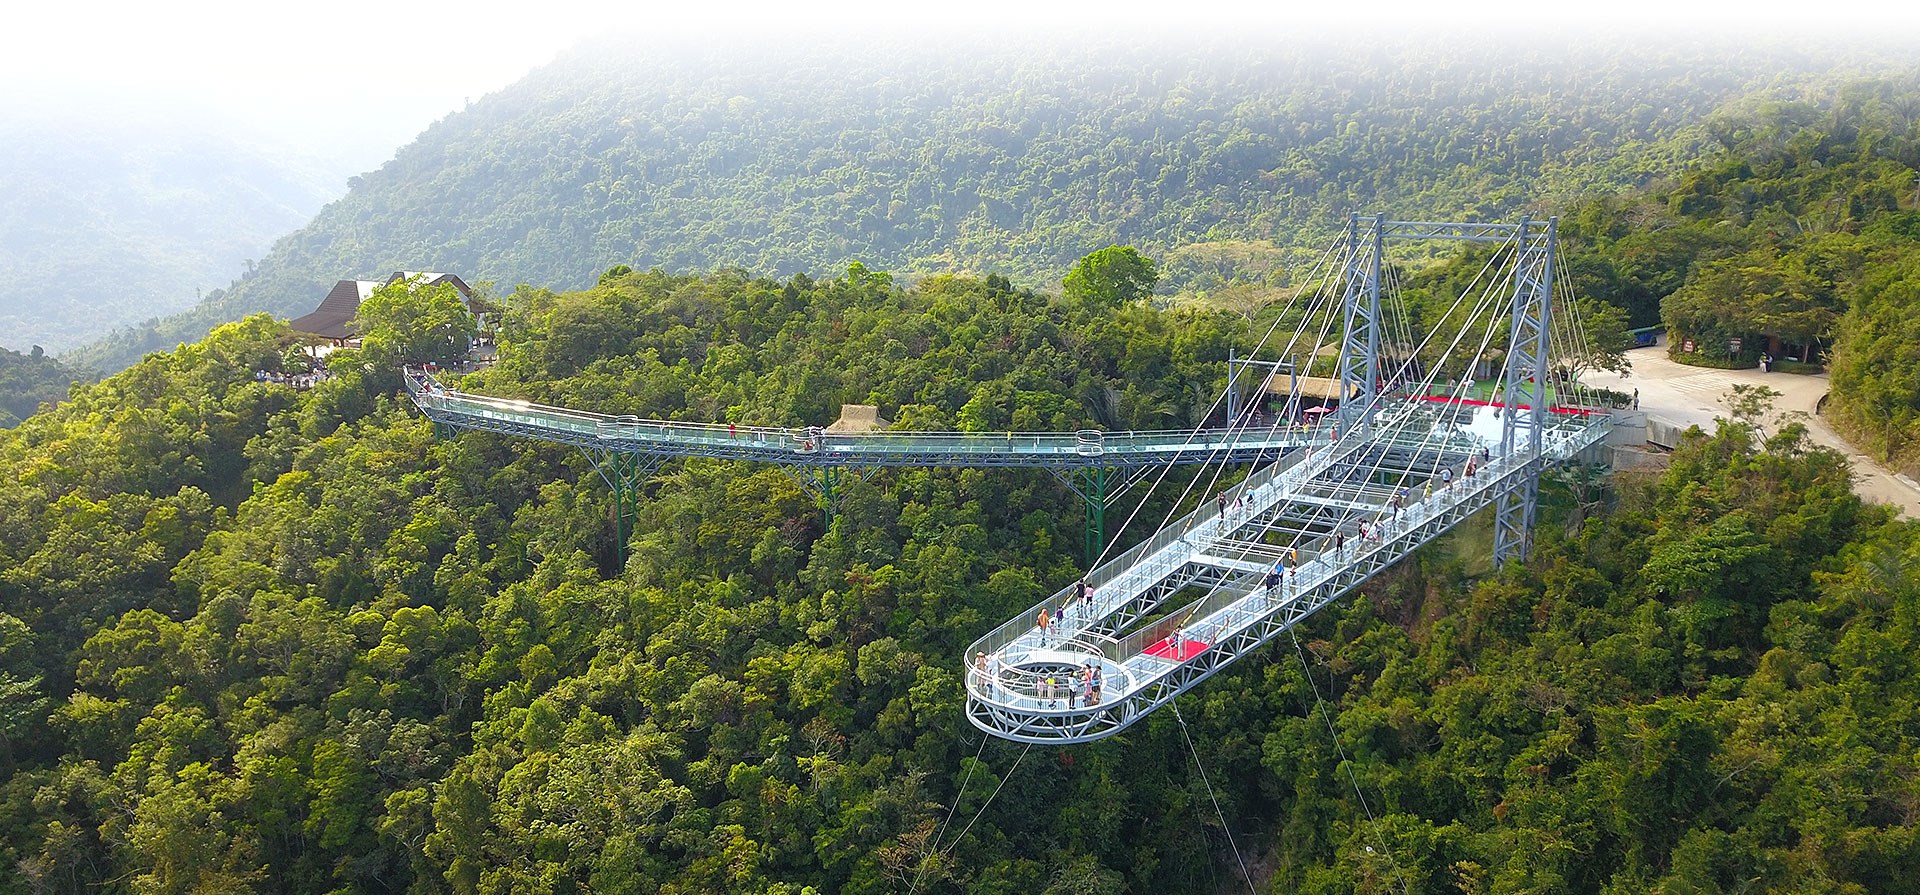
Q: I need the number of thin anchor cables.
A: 4